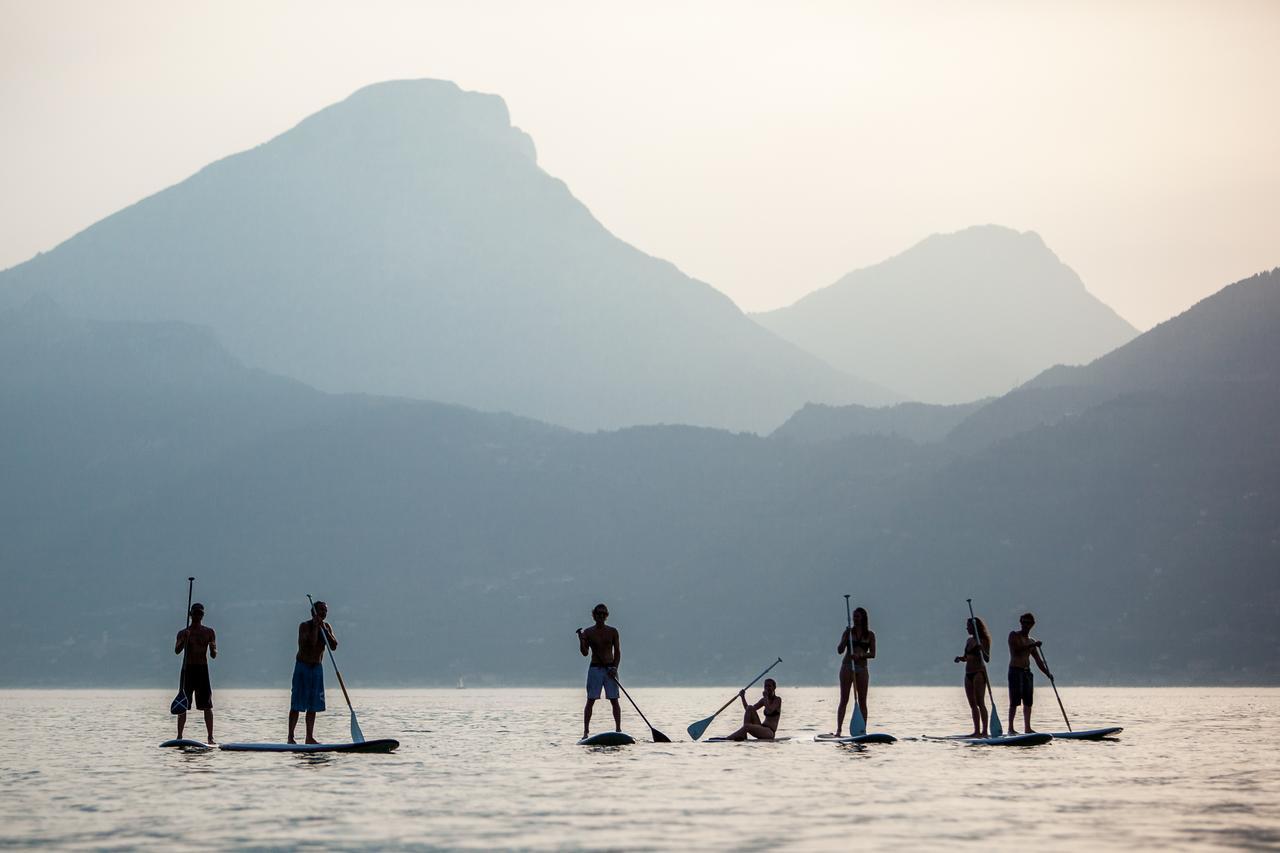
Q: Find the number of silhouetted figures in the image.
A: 7